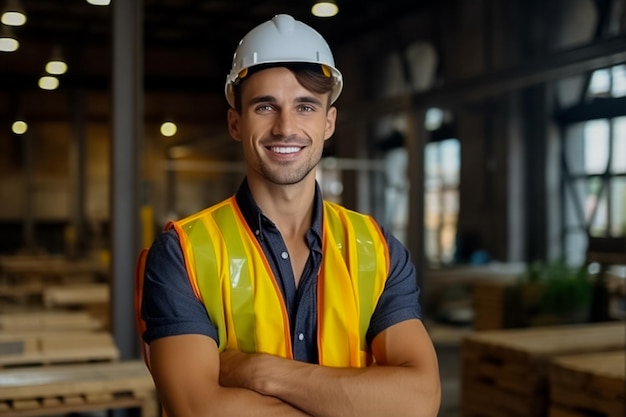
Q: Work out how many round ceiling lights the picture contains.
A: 8